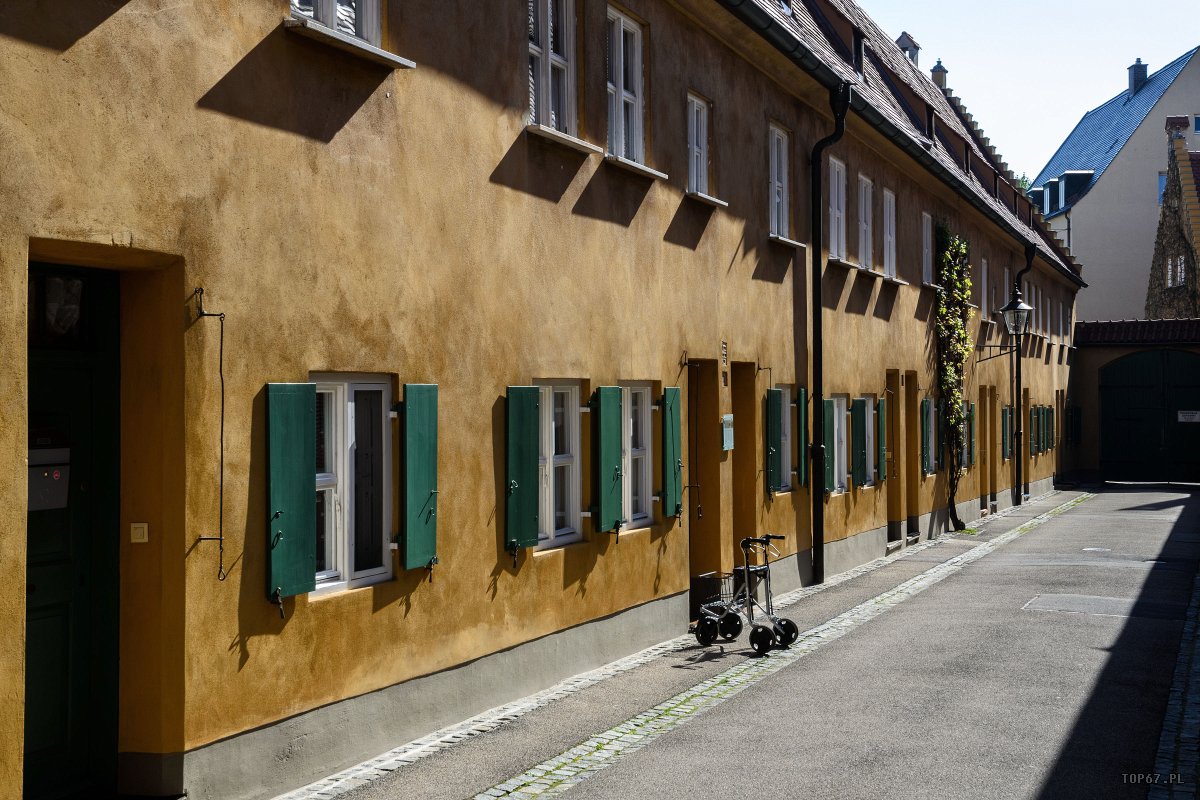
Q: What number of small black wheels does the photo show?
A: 4